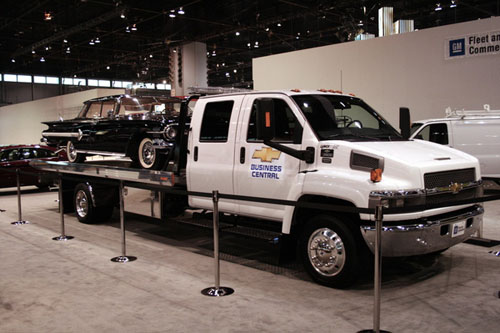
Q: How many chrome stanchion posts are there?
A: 5